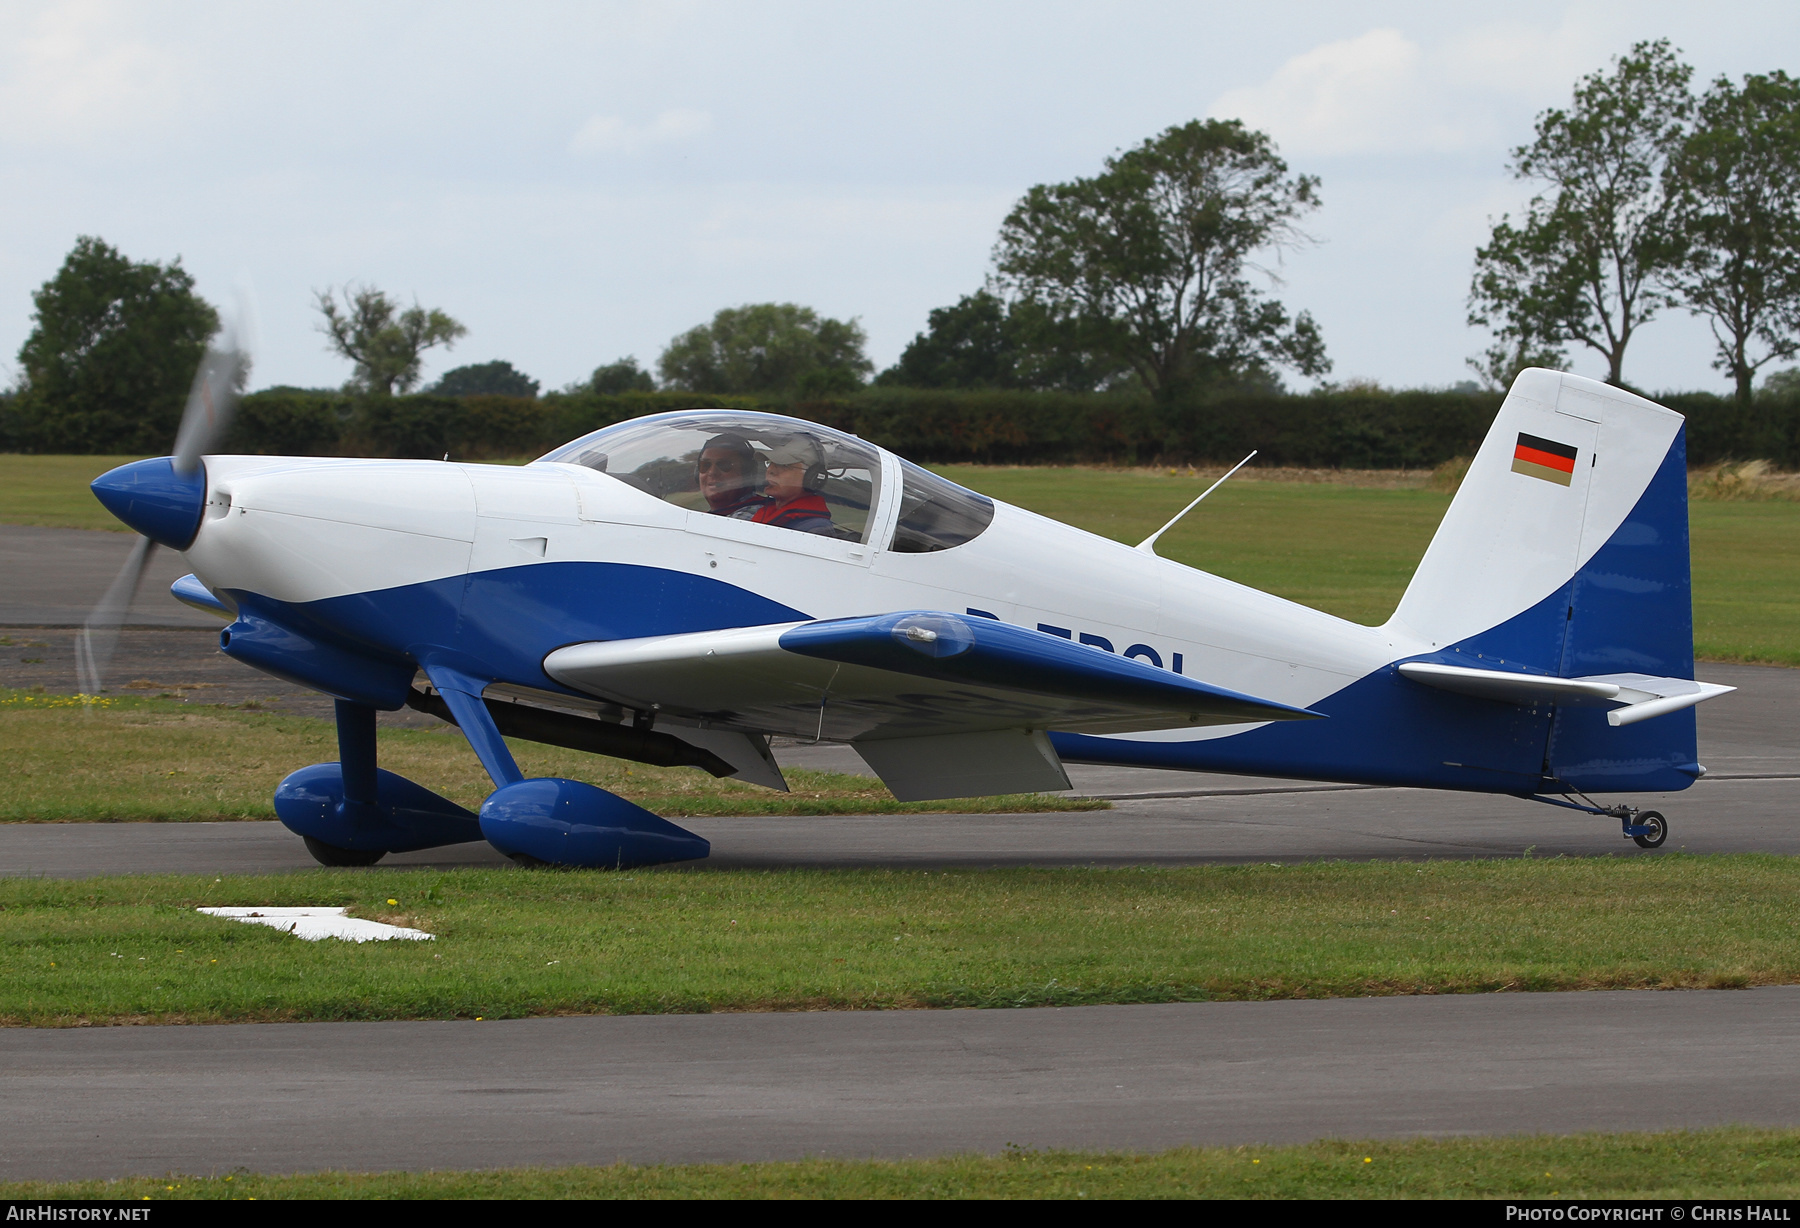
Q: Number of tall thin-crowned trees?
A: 2